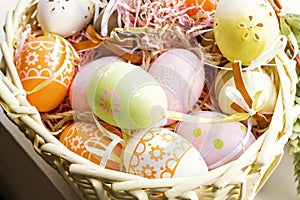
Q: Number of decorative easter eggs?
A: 11